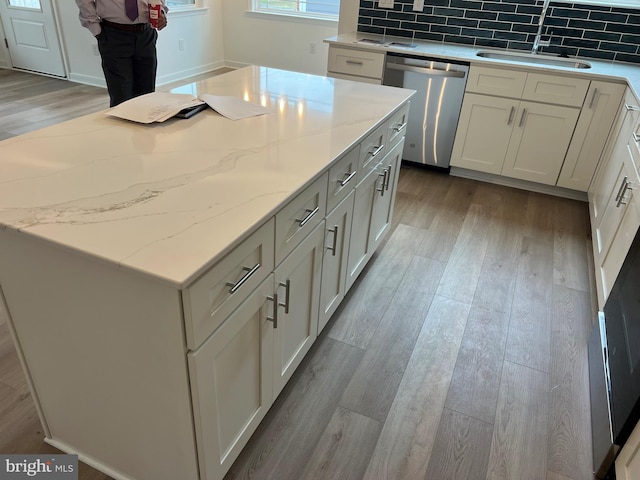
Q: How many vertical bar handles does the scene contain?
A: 10